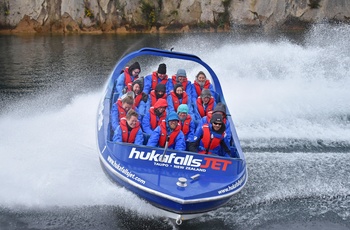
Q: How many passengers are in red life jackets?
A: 15